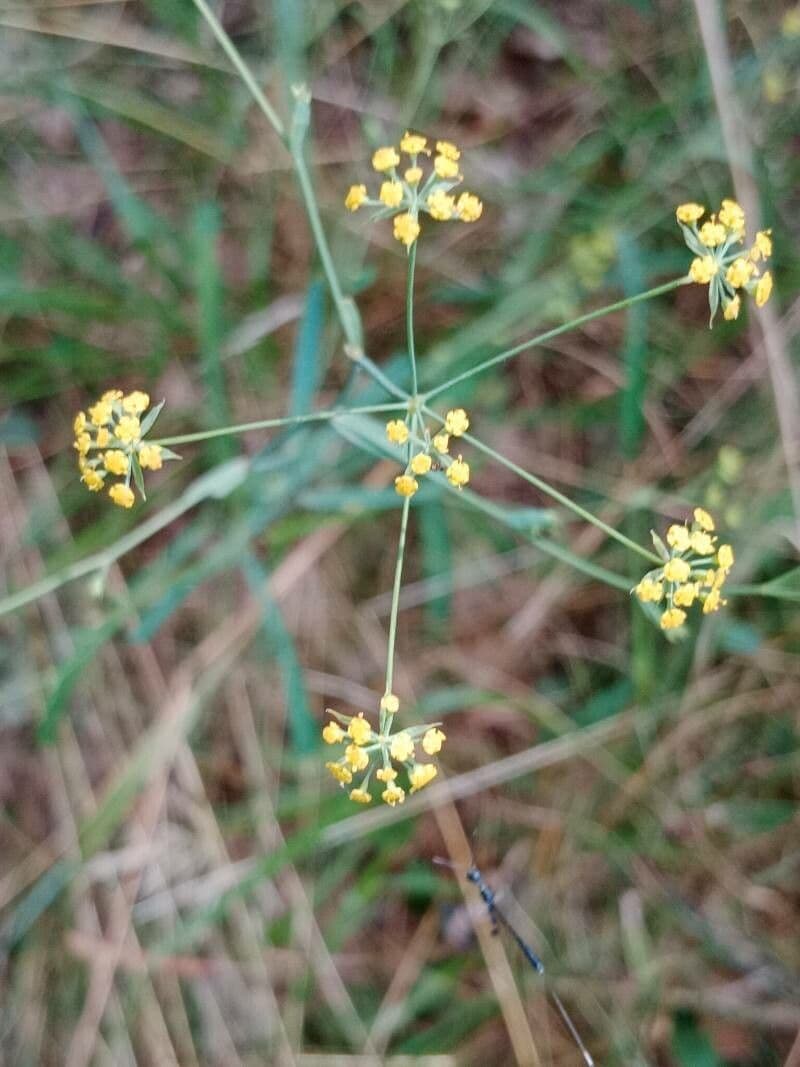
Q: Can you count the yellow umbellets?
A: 6